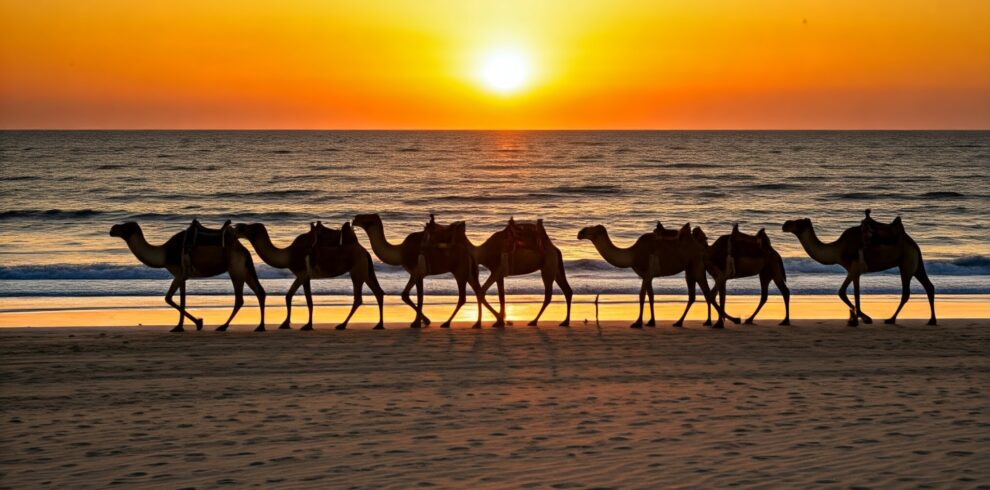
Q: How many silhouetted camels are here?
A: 7